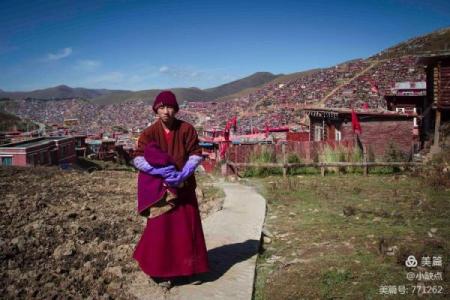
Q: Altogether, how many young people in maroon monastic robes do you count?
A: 1